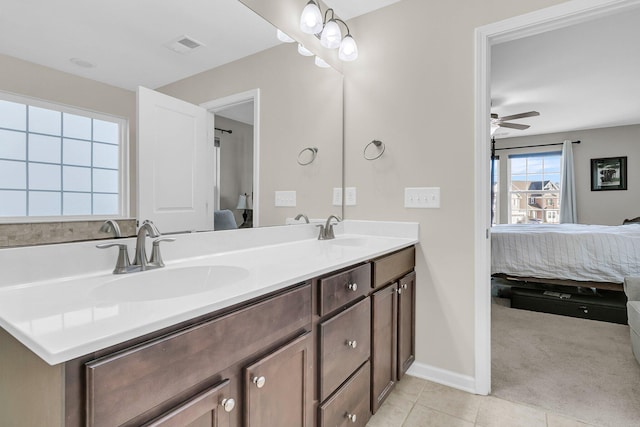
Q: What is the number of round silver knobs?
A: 7